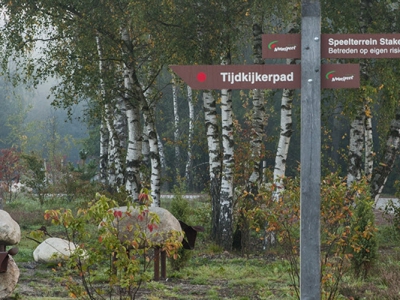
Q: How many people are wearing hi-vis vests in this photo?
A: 0